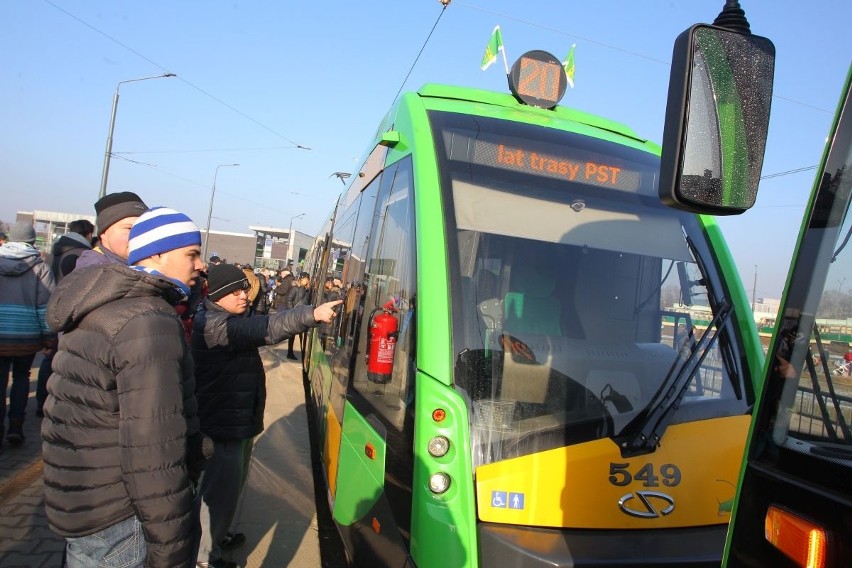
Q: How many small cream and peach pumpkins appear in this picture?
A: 0